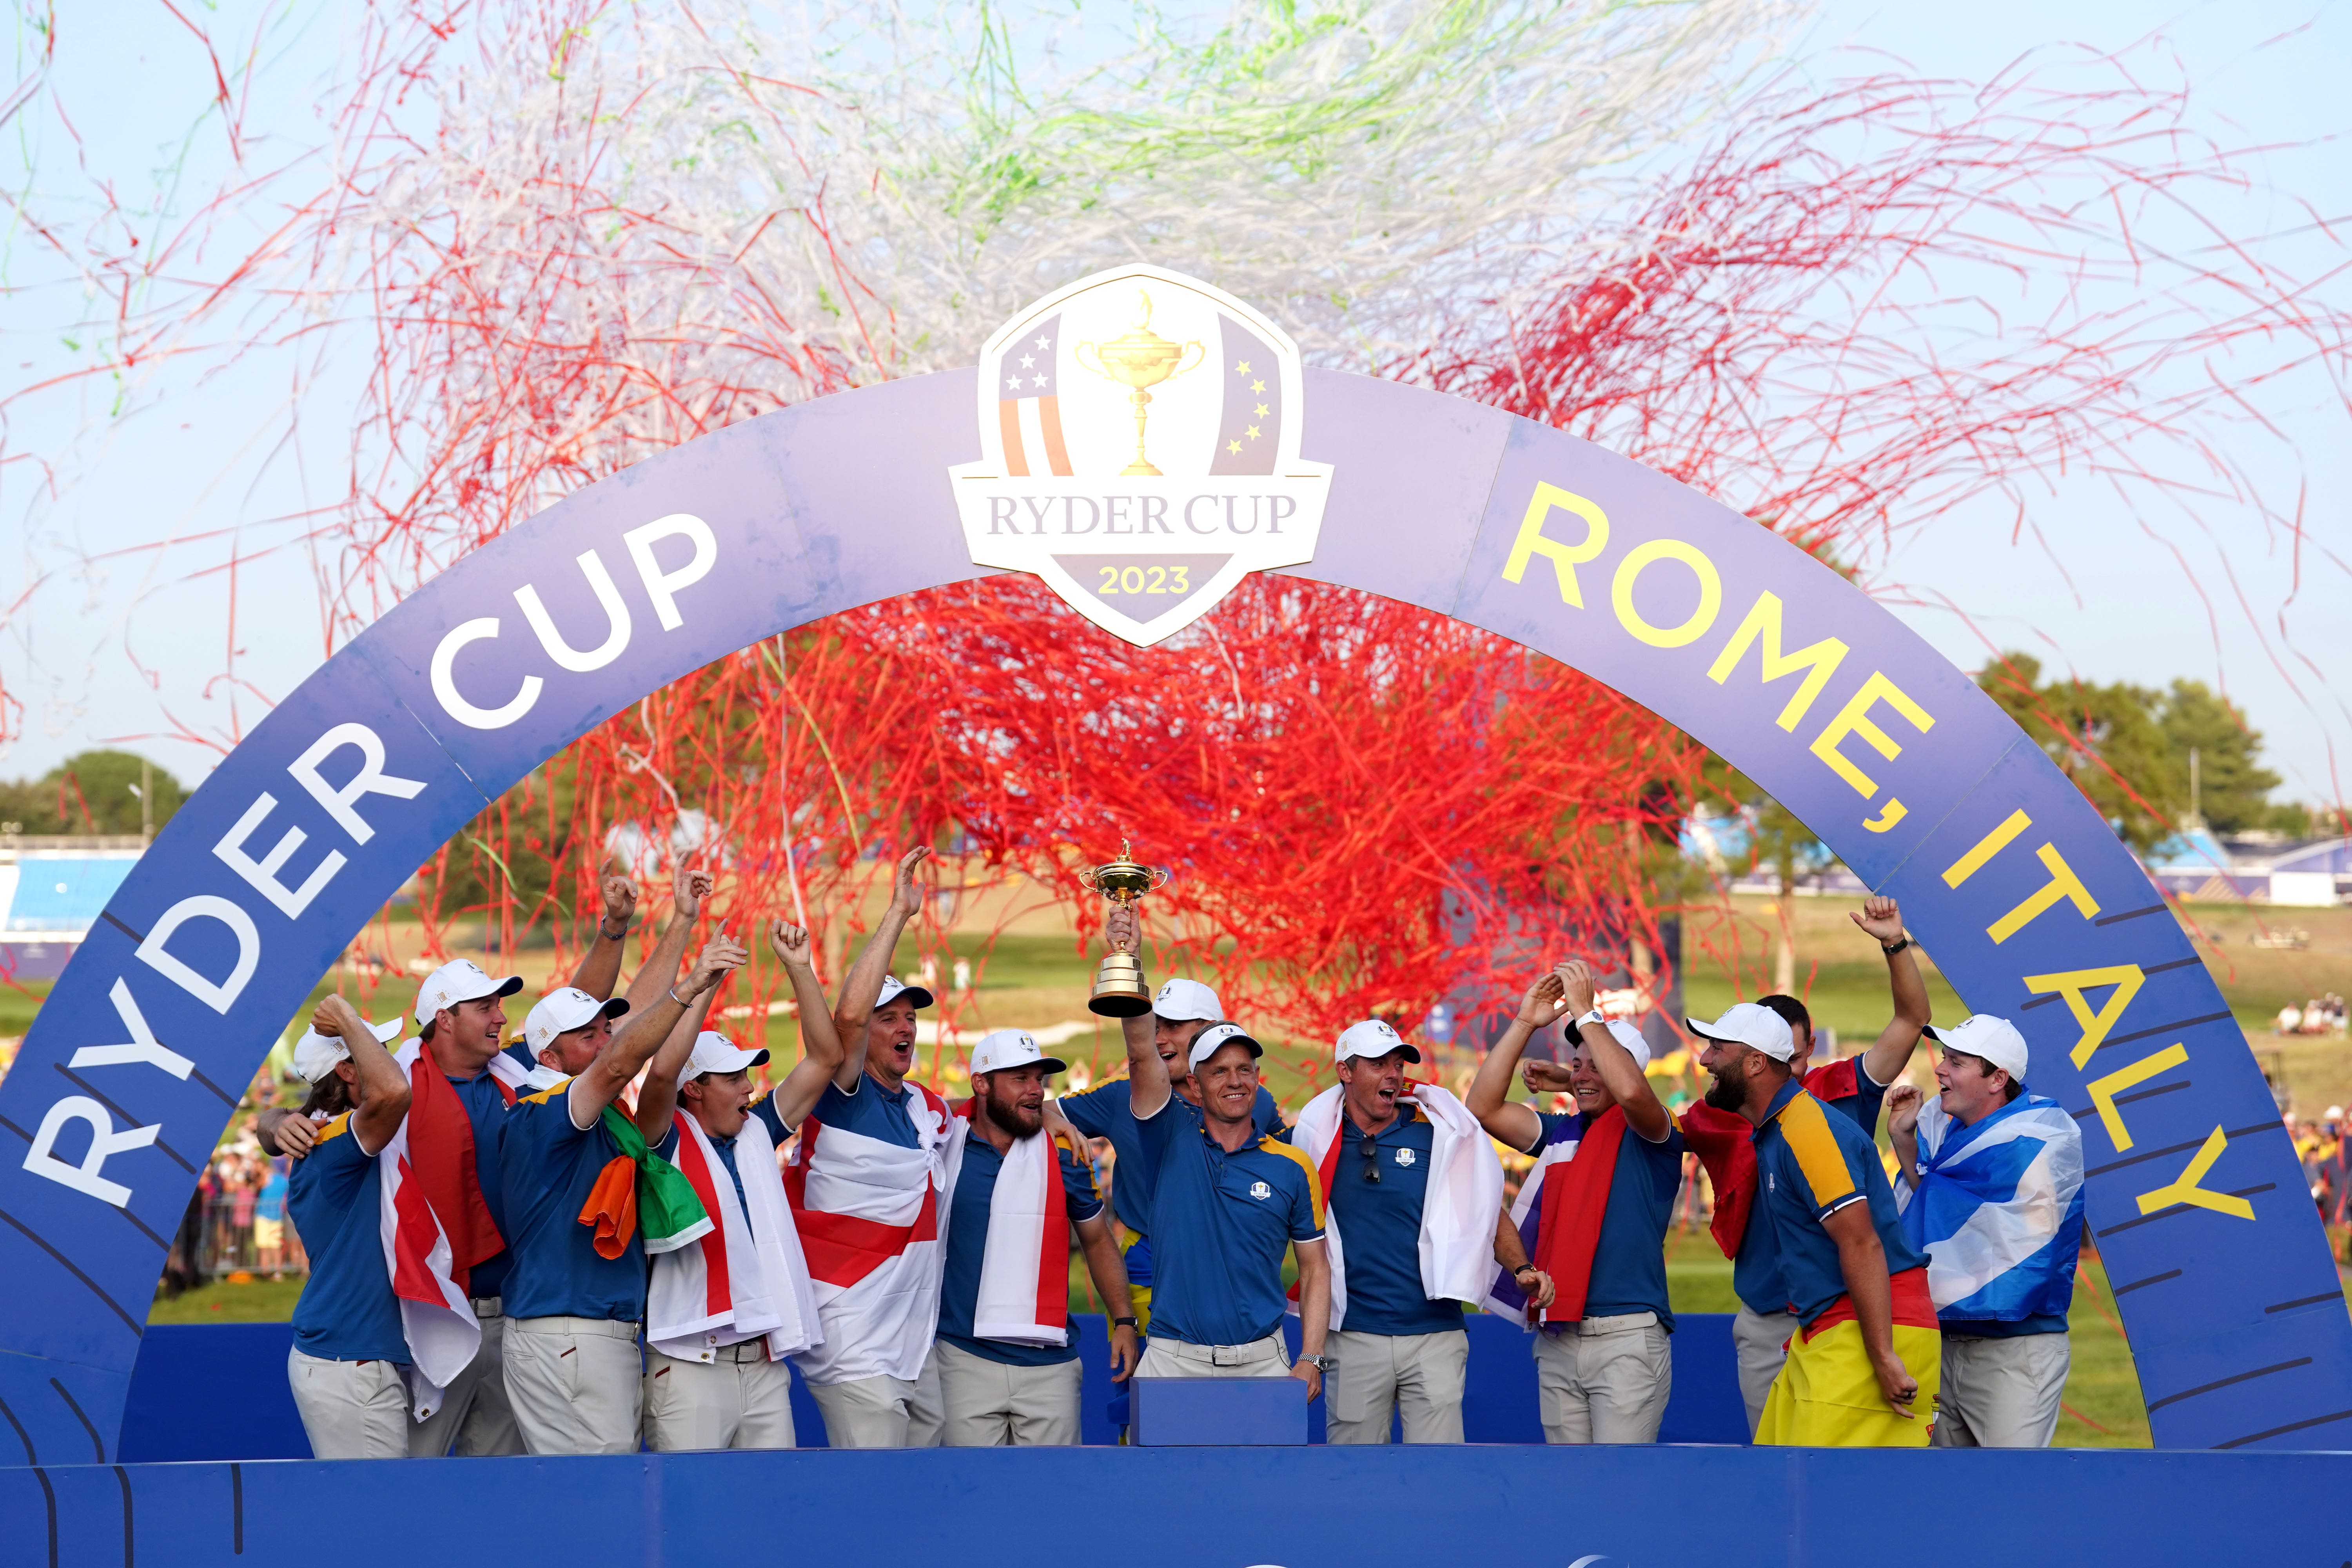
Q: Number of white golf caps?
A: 12